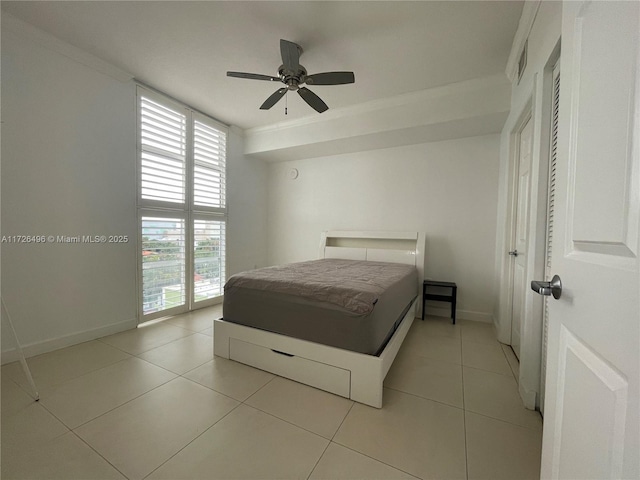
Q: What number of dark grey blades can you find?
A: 5